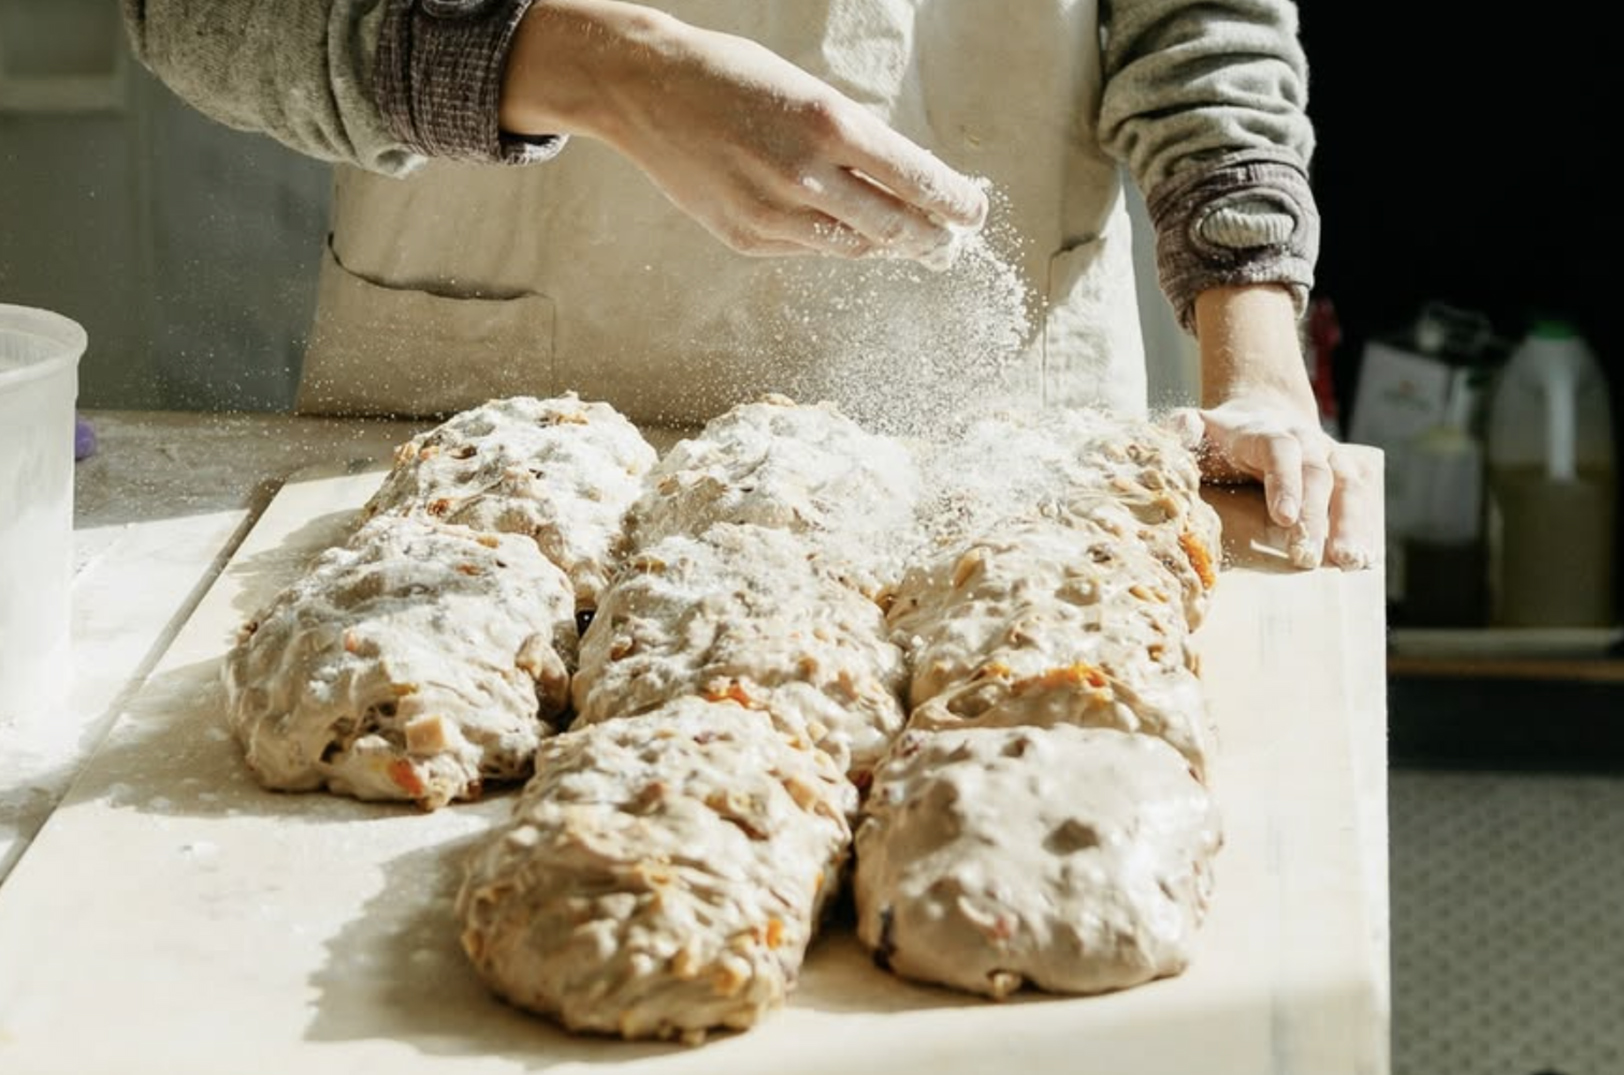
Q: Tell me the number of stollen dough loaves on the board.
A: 8